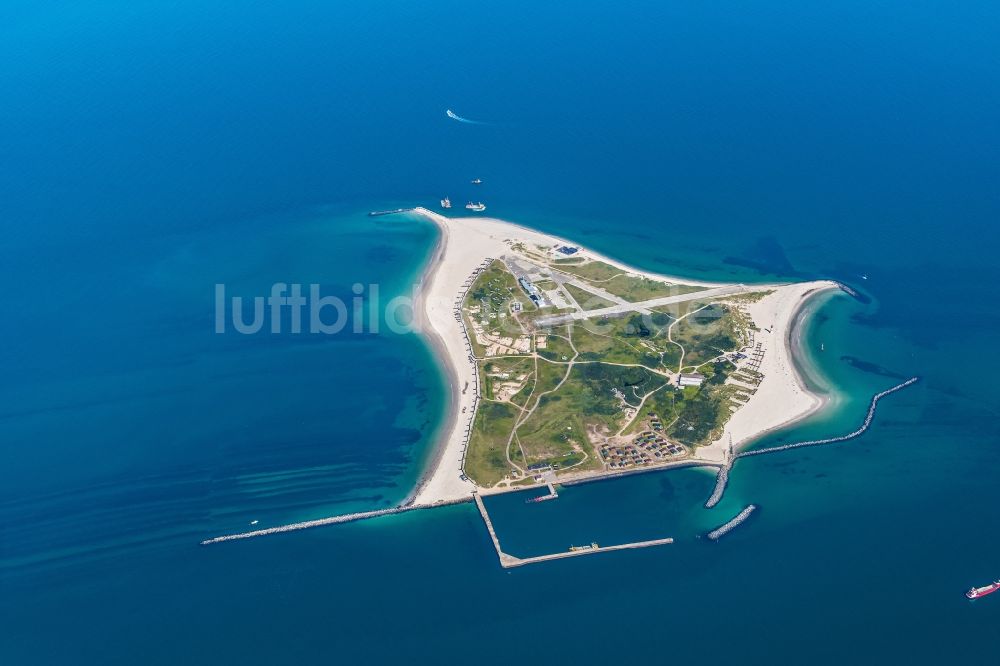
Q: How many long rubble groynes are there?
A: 2